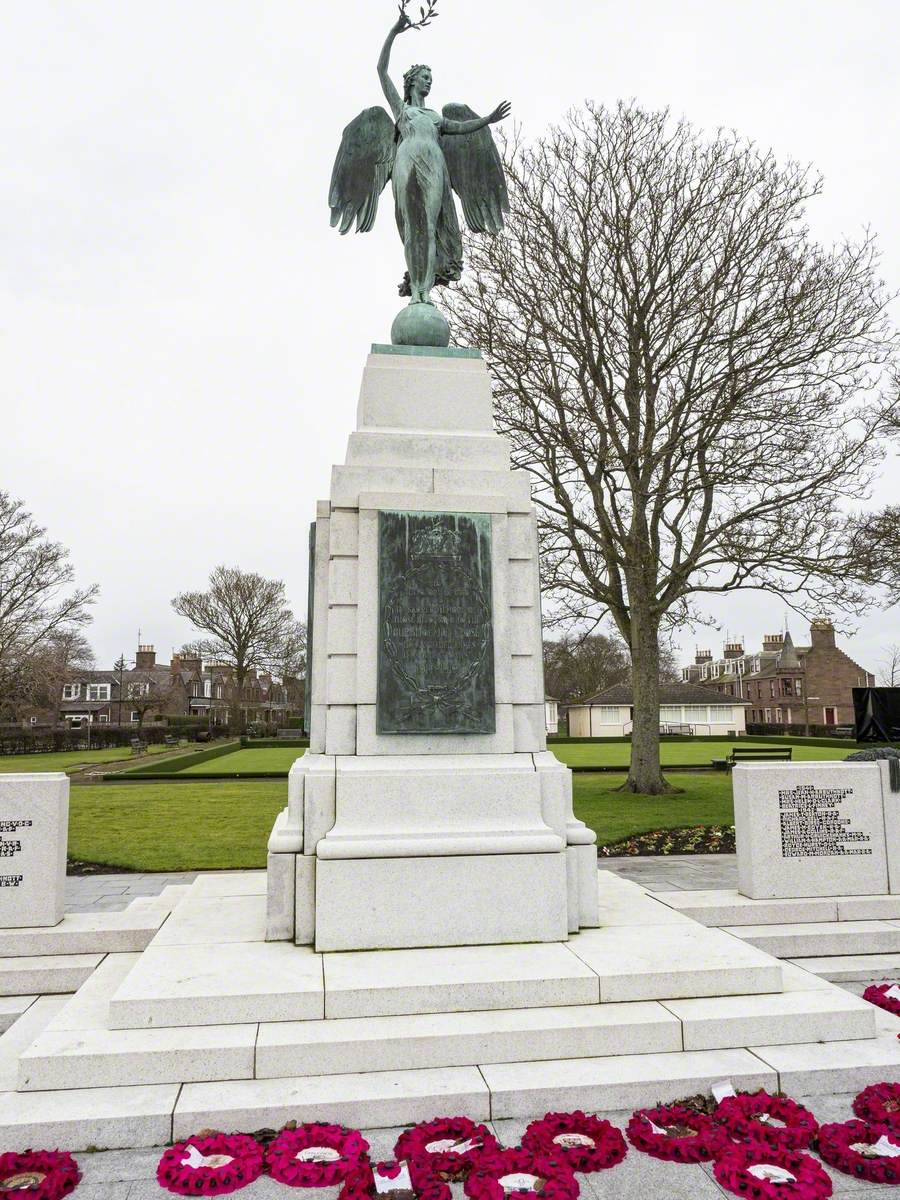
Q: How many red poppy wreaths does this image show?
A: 13